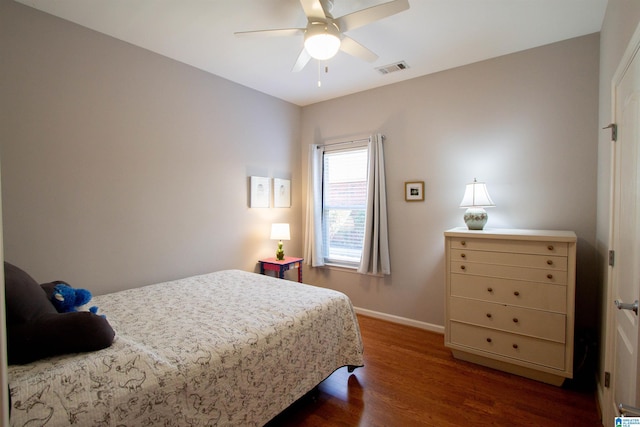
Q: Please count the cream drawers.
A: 6